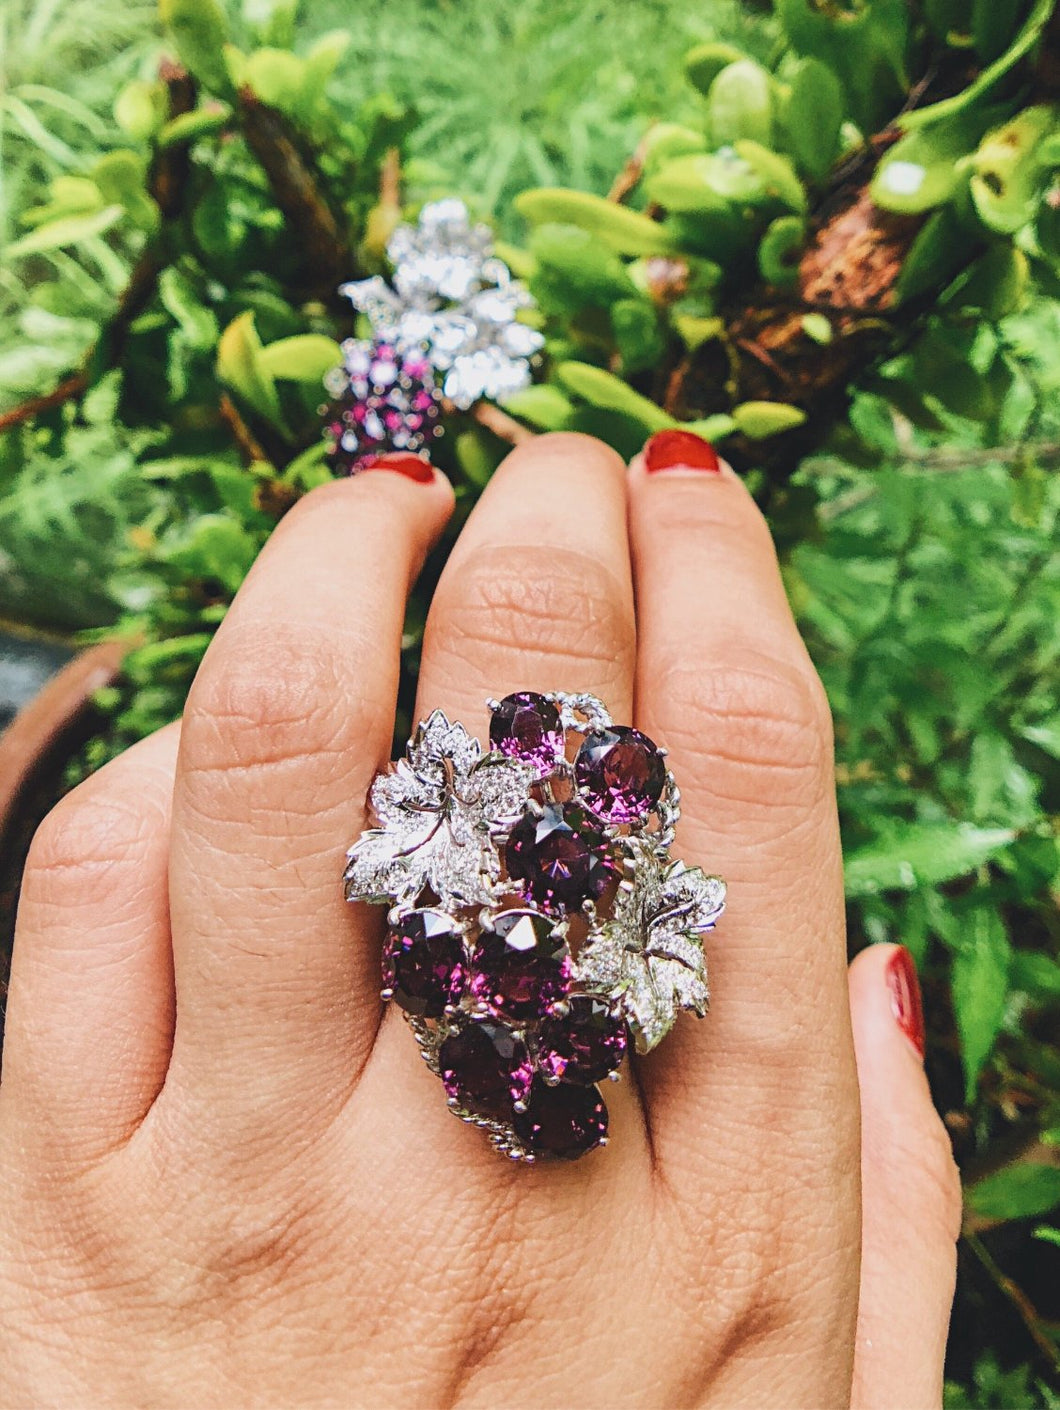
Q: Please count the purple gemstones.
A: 8